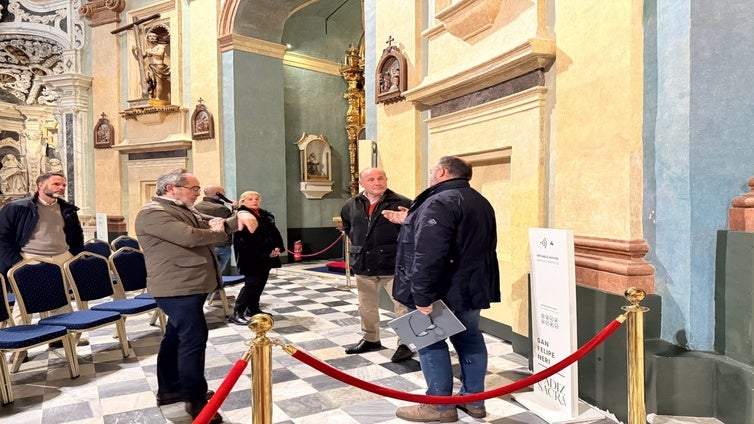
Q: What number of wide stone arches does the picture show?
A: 1